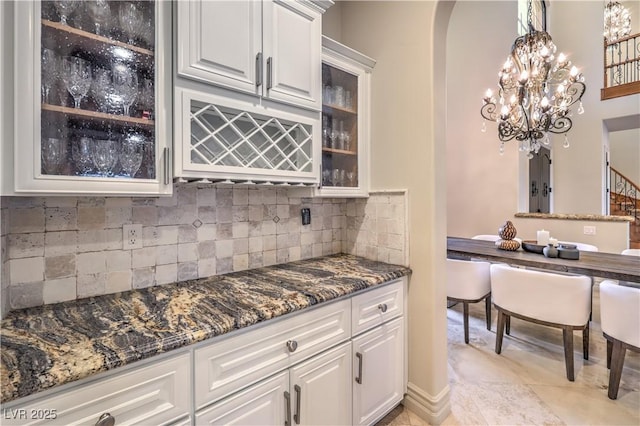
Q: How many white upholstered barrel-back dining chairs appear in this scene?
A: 6